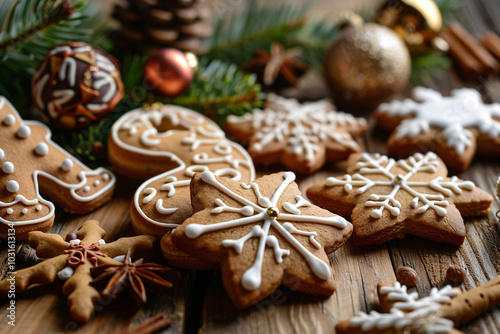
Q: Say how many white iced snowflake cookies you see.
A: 5